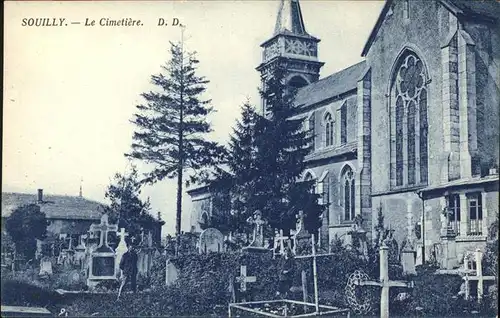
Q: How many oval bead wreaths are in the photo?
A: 1